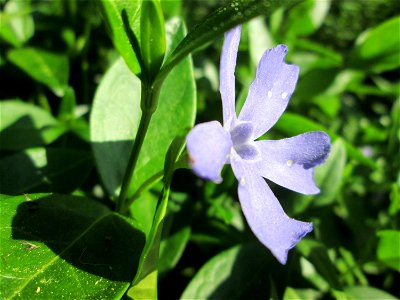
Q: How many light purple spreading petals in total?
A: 5